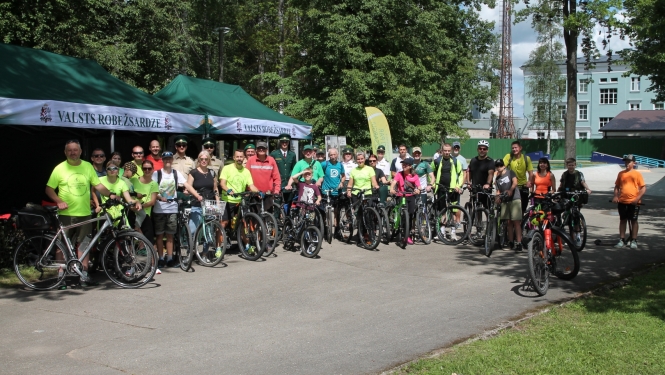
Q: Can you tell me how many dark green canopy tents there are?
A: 2